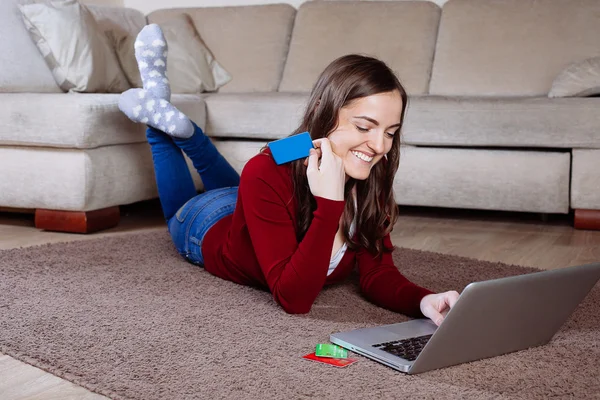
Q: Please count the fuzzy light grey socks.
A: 2